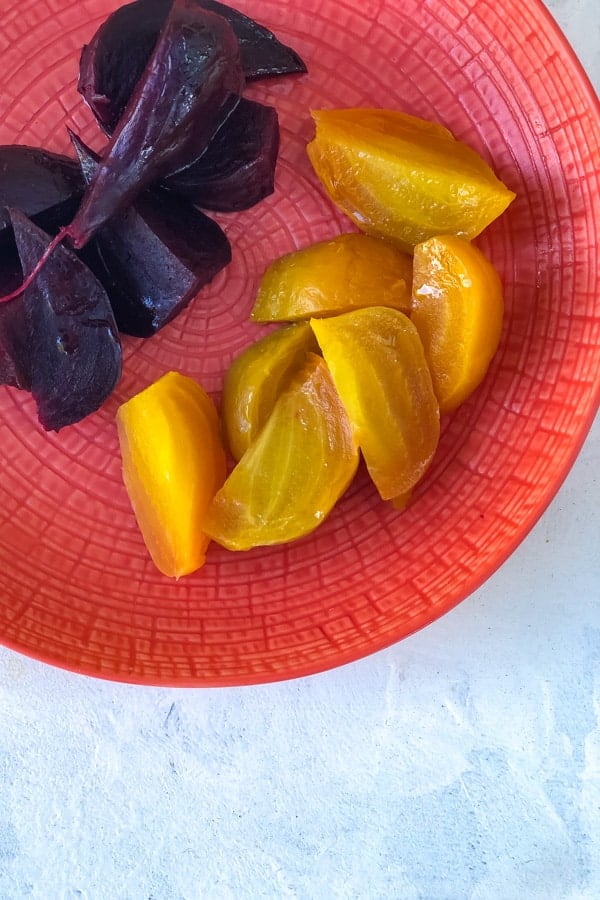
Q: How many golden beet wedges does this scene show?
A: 7